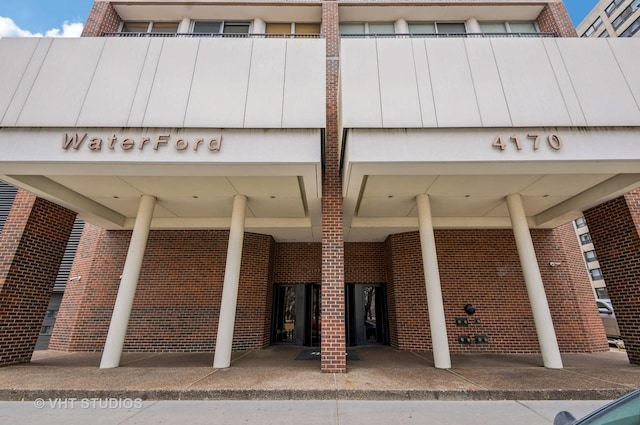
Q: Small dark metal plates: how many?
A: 4